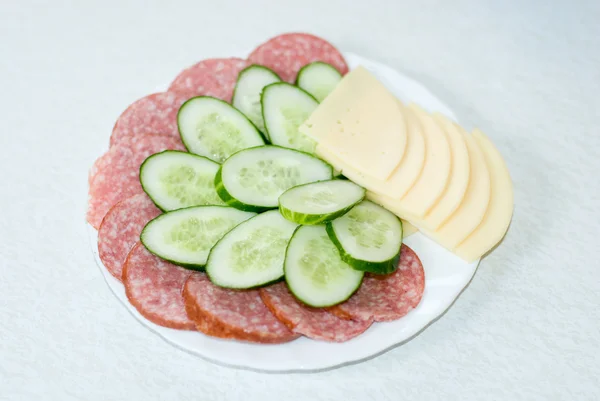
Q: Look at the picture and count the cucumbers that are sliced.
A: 11